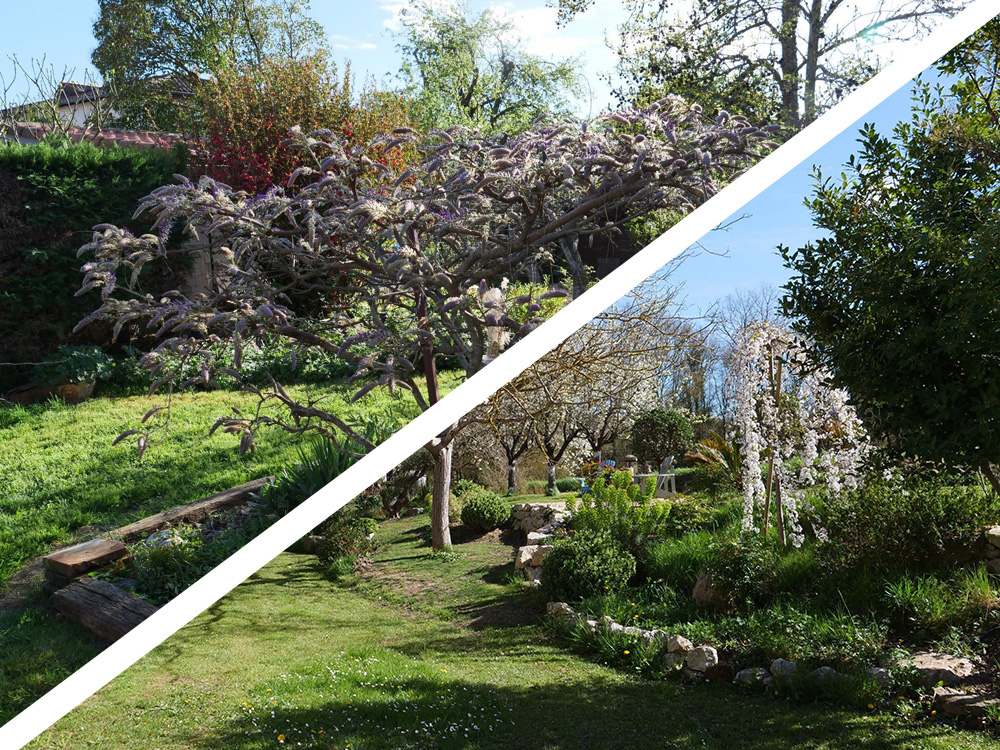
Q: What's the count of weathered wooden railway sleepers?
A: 3